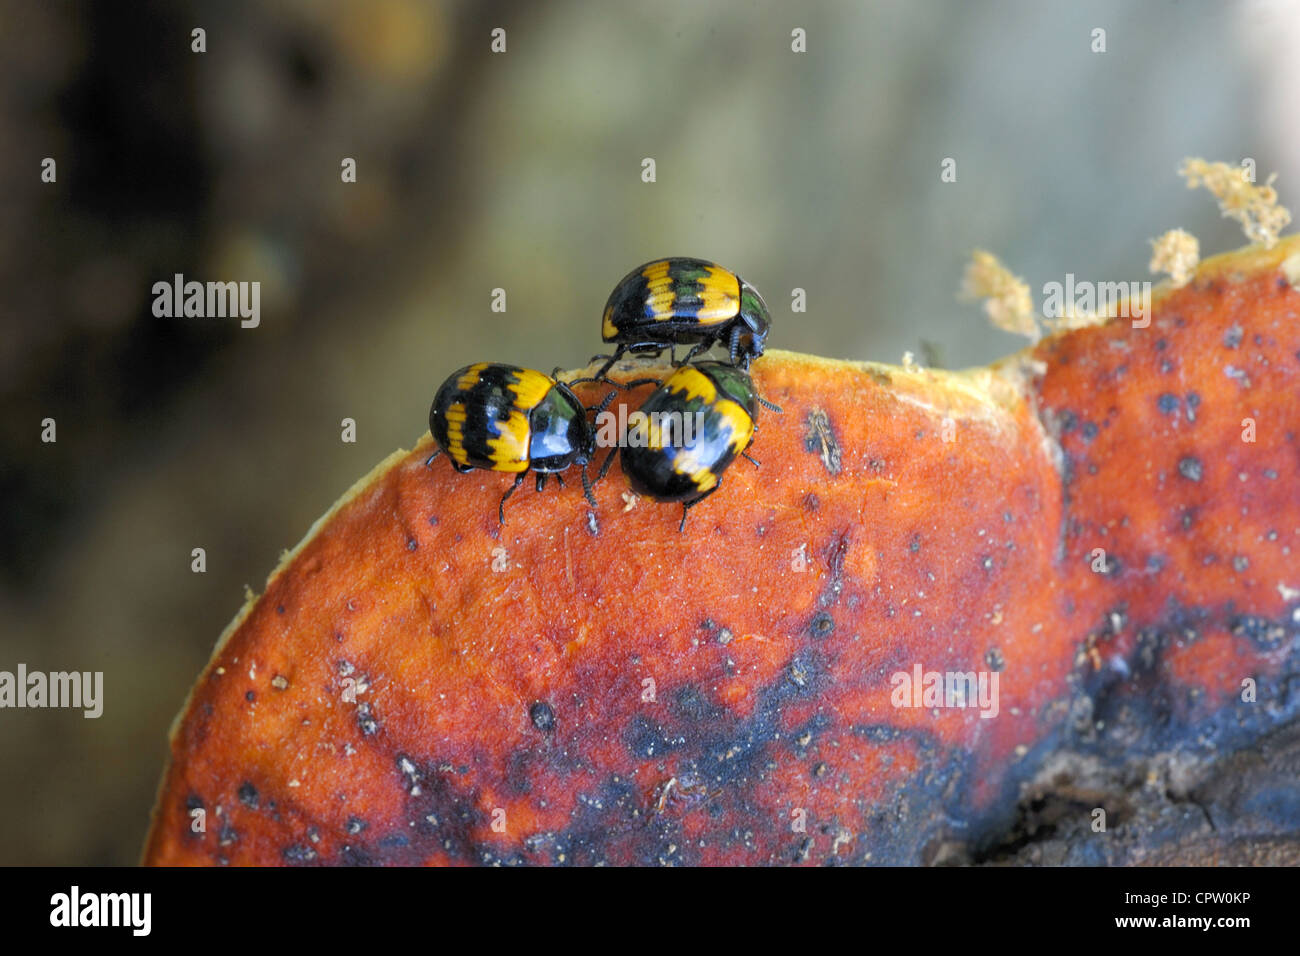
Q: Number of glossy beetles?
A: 3